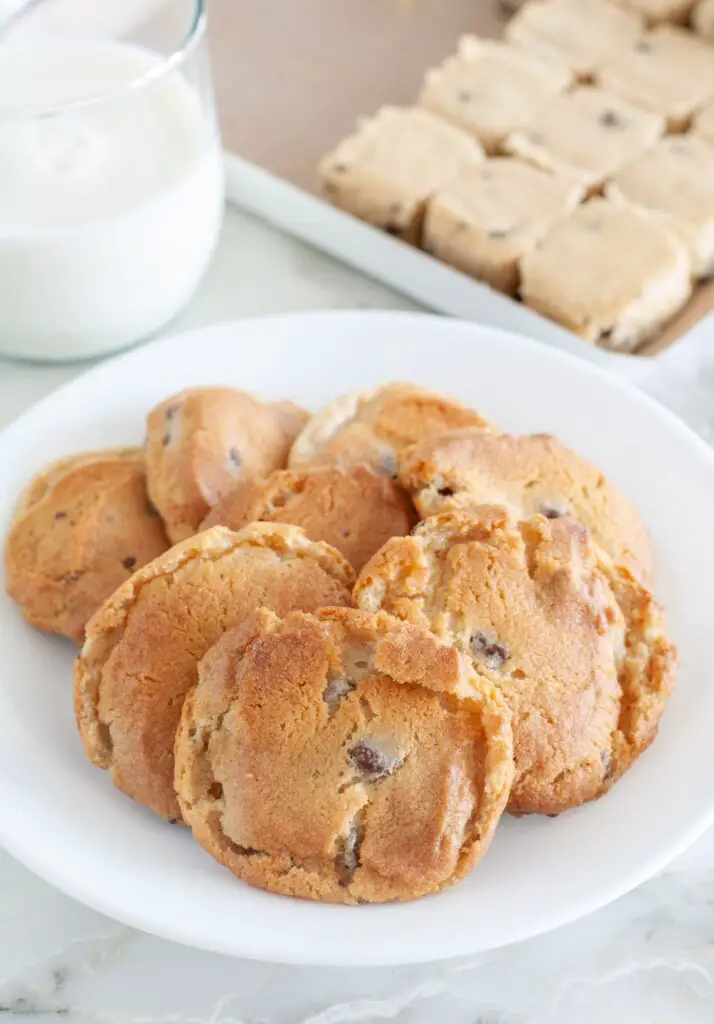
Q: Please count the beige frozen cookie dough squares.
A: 11